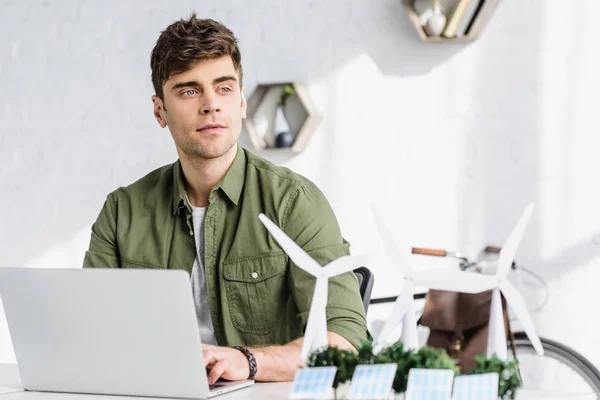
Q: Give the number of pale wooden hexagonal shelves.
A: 2